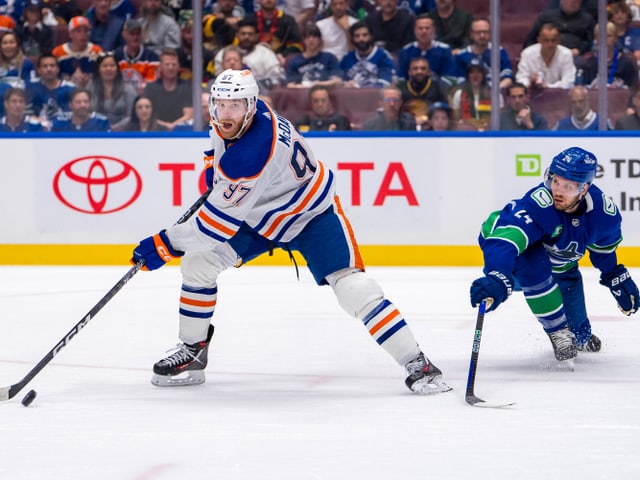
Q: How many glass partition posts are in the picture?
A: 3